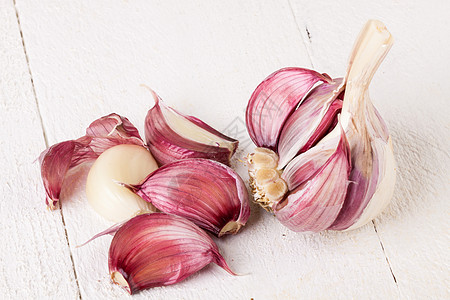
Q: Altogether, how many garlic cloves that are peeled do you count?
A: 1